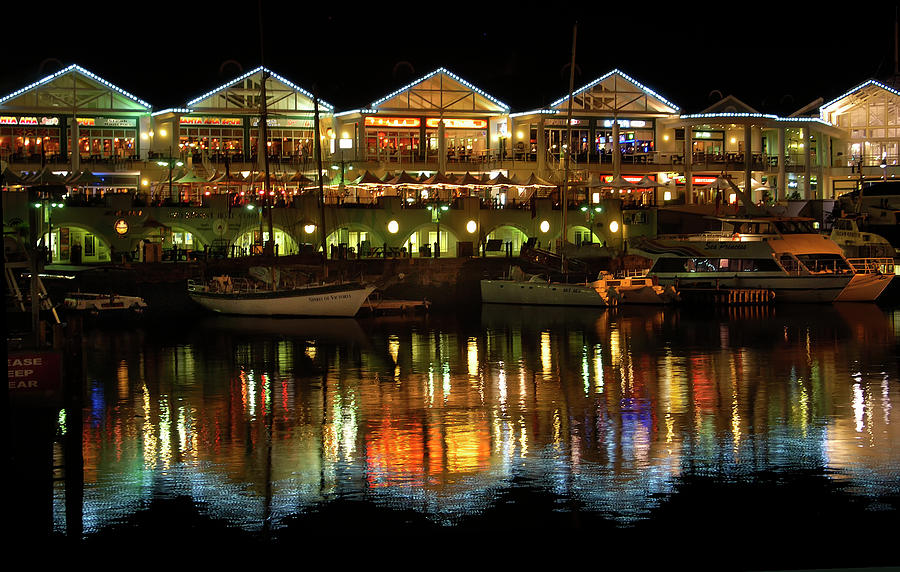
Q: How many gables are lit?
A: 5